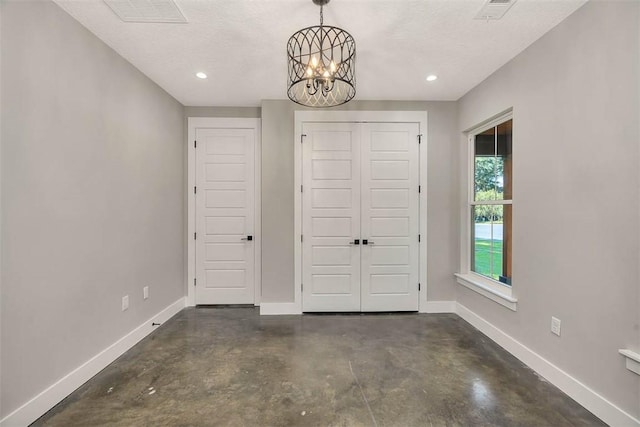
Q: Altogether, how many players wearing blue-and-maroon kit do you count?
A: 0